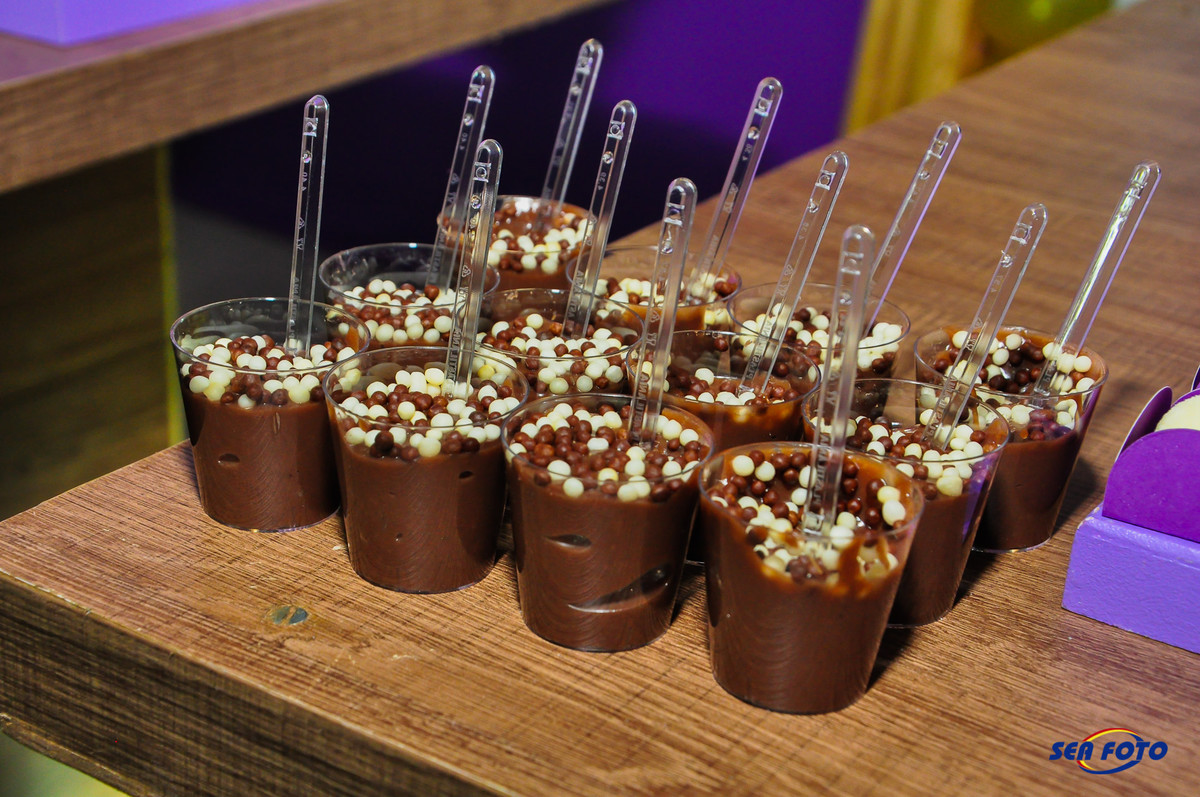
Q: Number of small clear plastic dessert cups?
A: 12